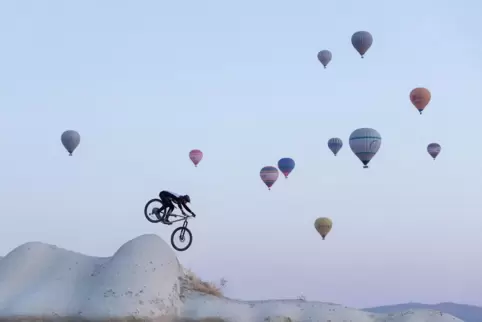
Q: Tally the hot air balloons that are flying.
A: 11